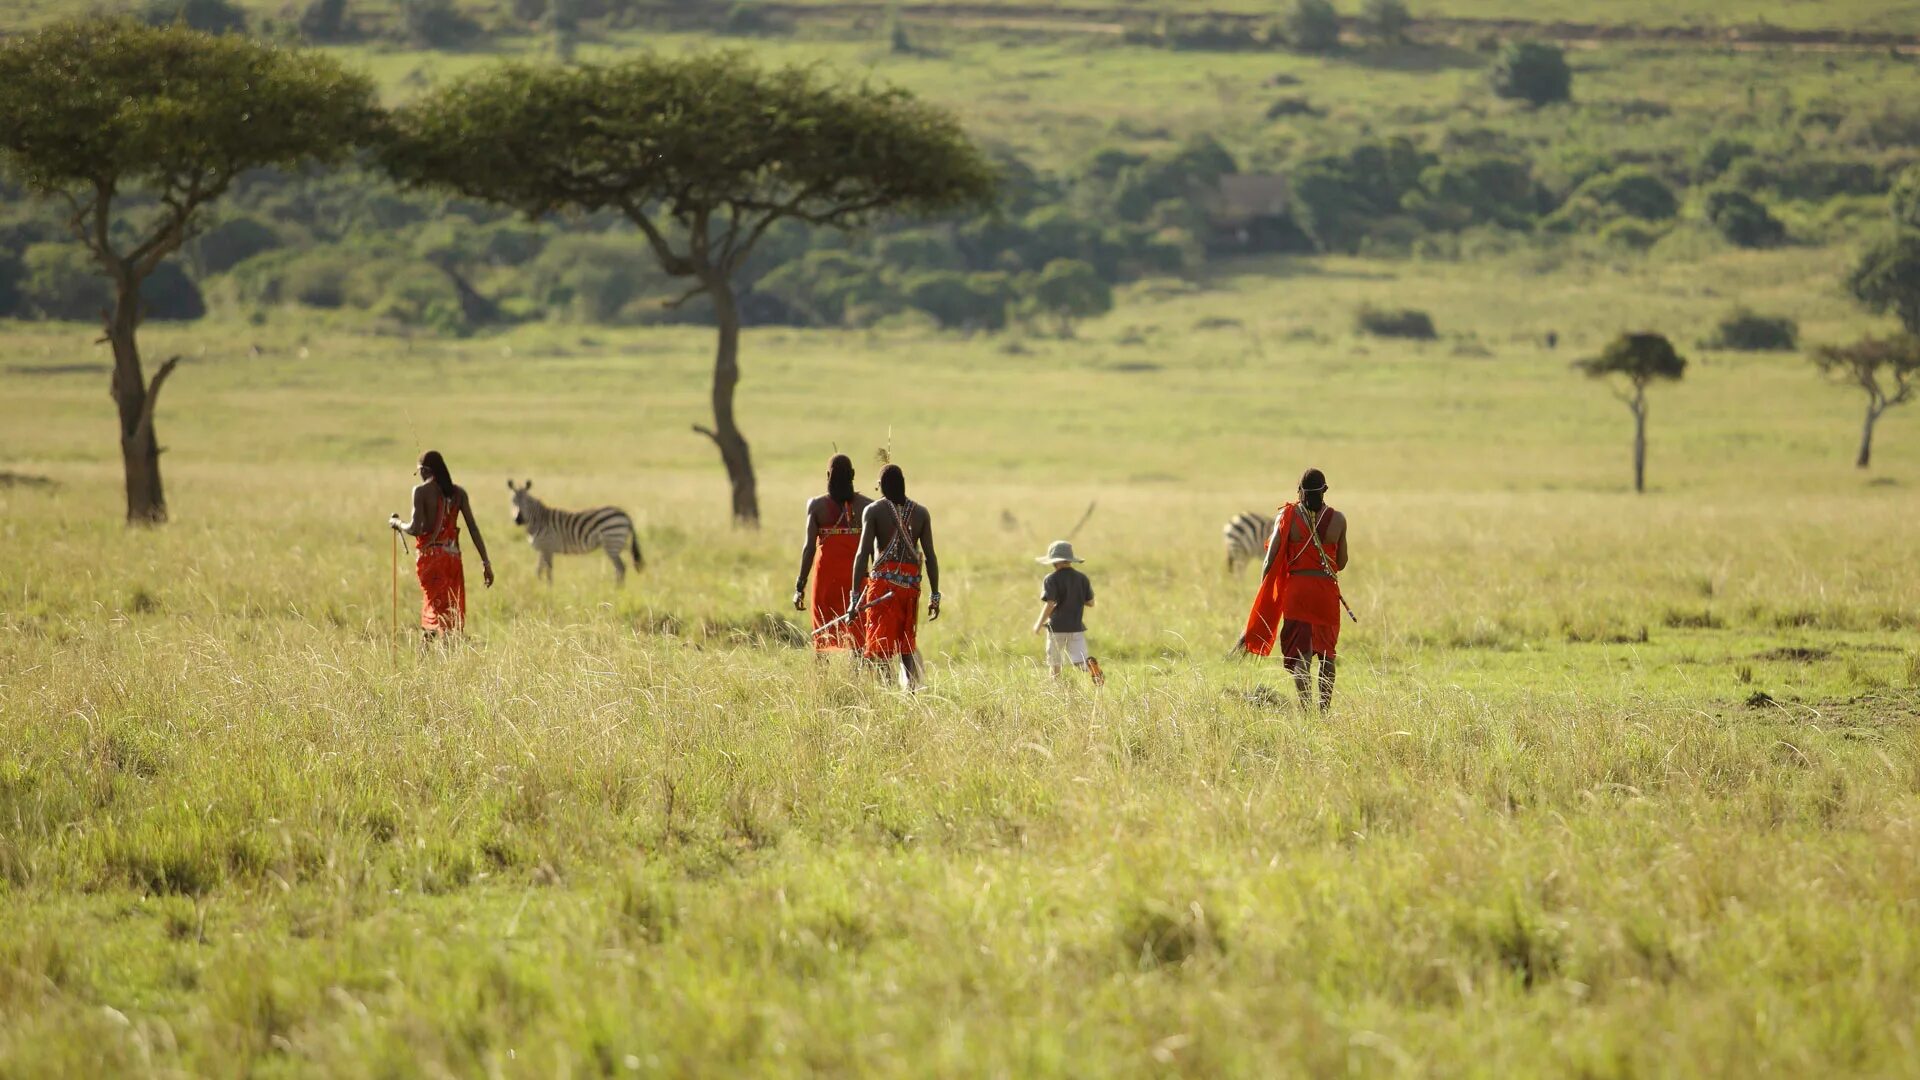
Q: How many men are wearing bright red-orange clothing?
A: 4